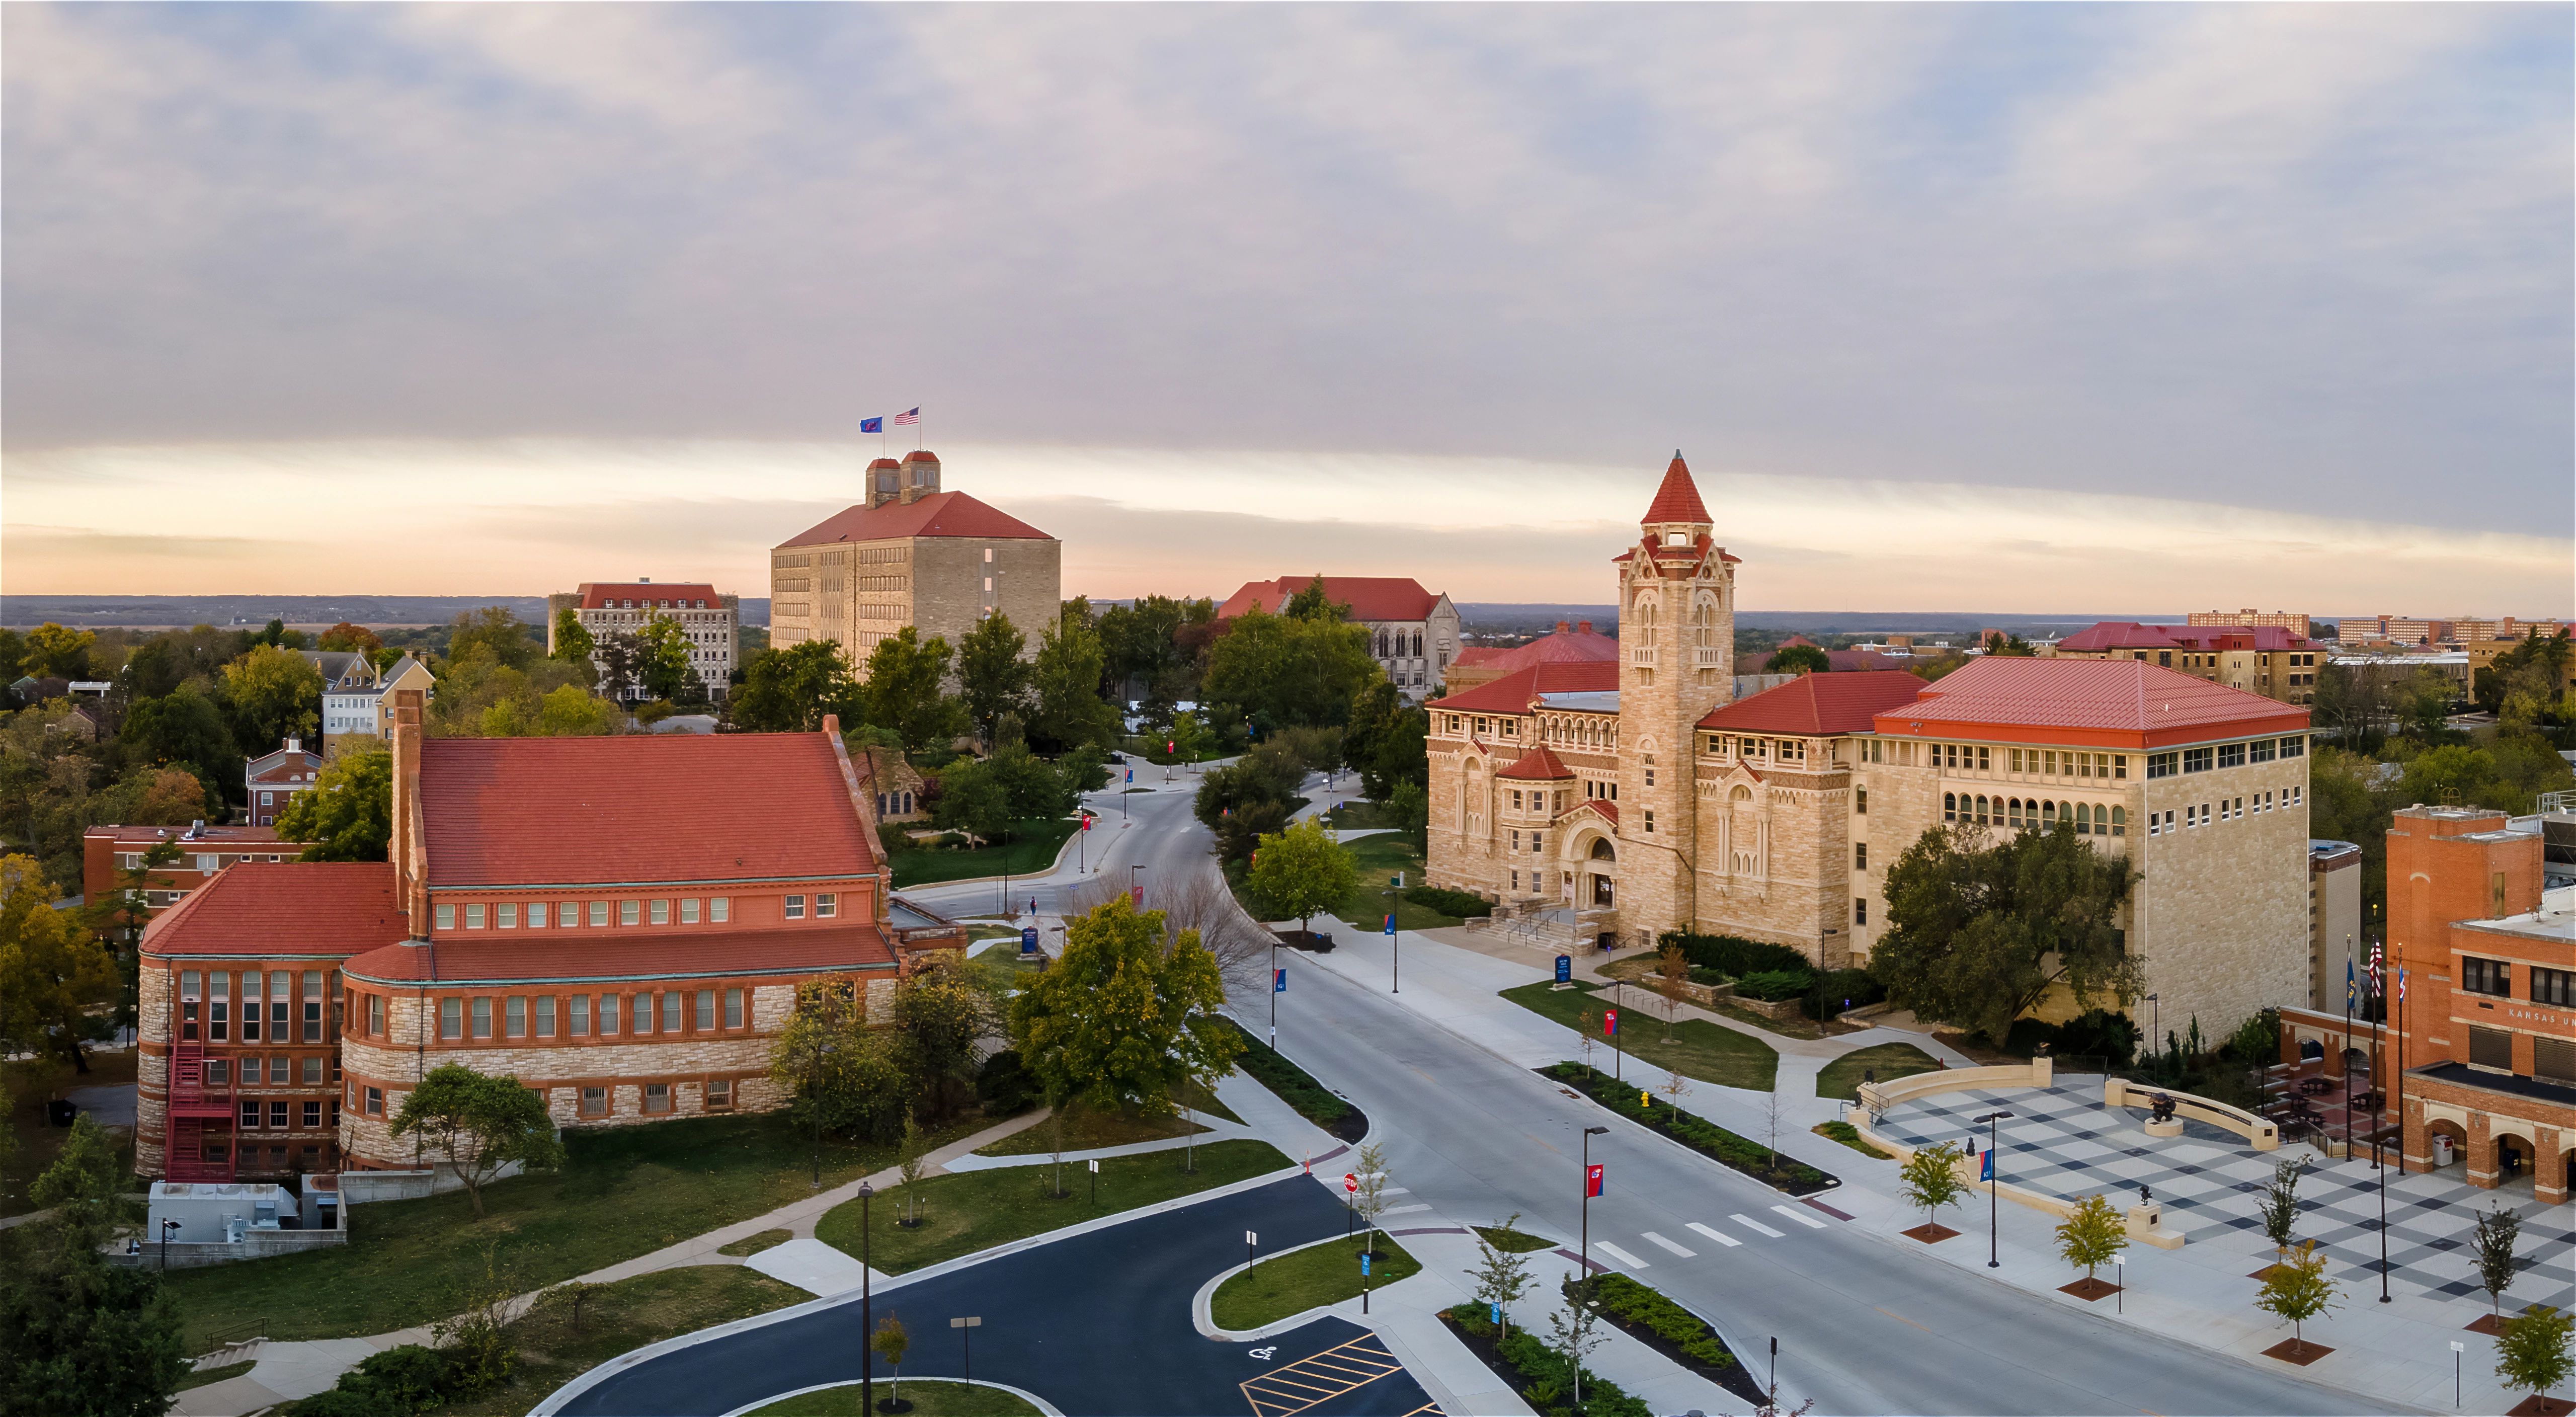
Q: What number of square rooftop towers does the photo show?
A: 2